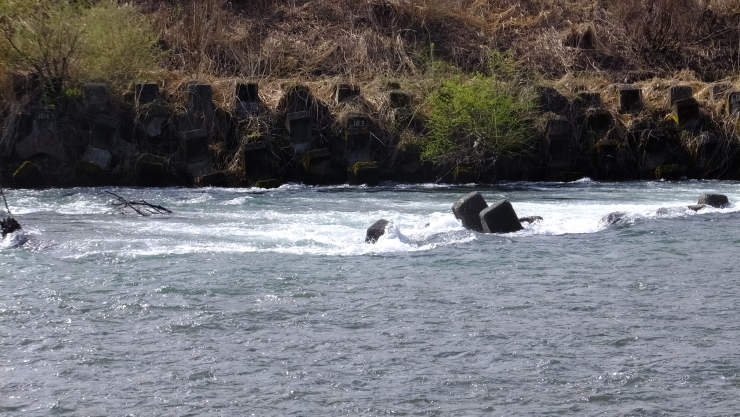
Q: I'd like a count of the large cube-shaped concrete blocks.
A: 2